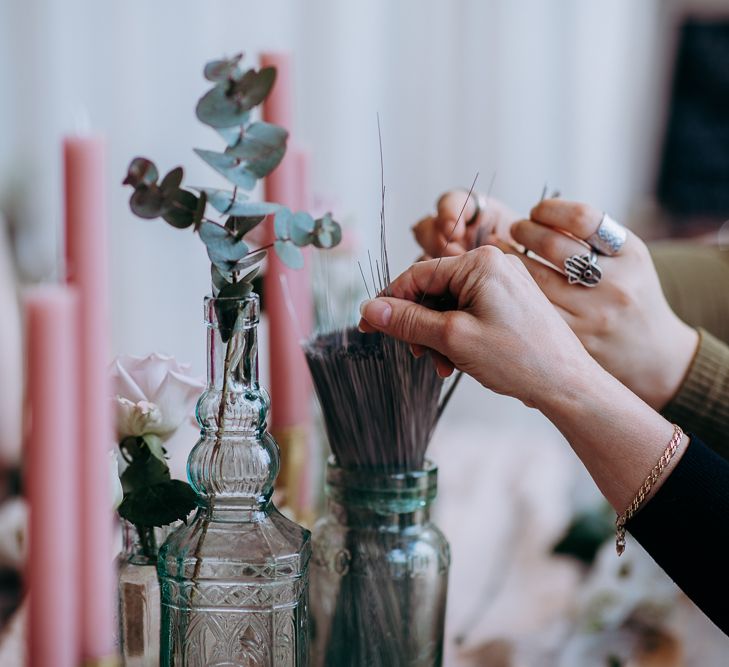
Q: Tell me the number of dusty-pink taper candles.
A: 4